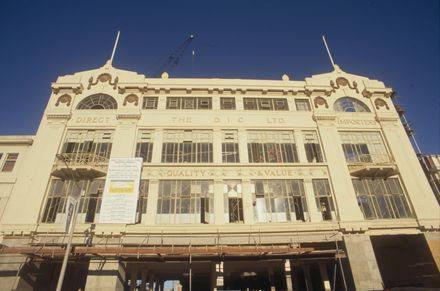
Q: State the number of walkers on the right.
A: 0